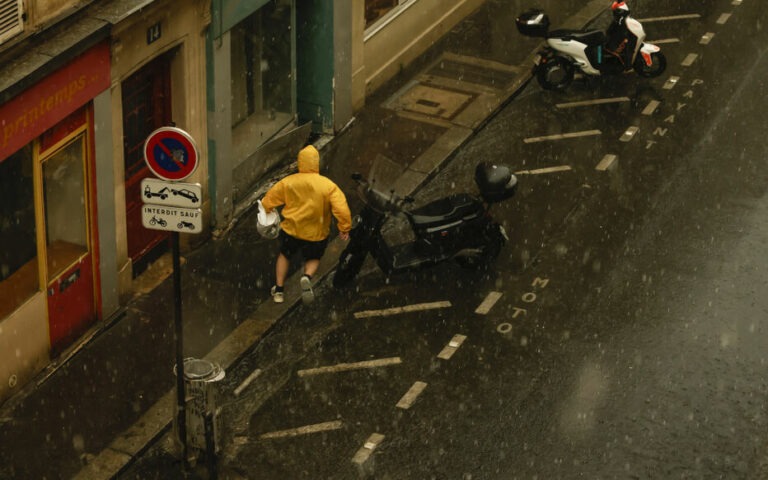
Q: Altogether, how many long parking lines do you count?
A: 8